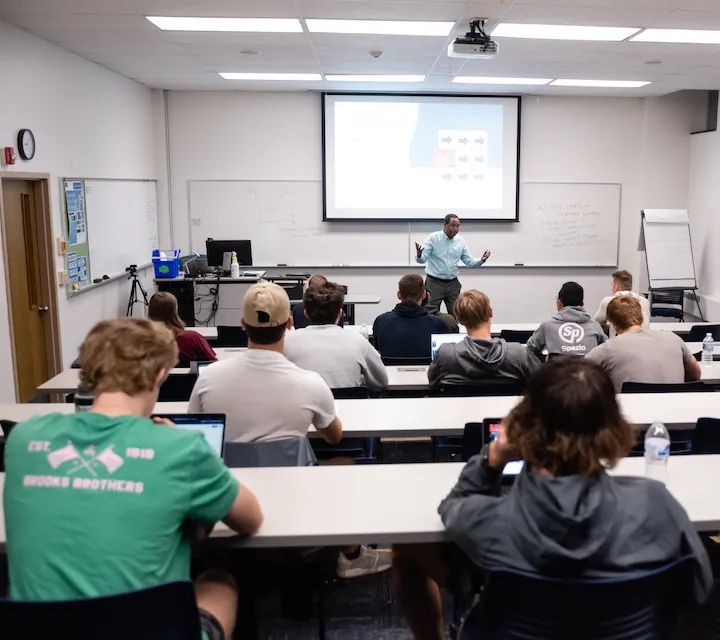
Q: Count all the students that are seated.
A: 11